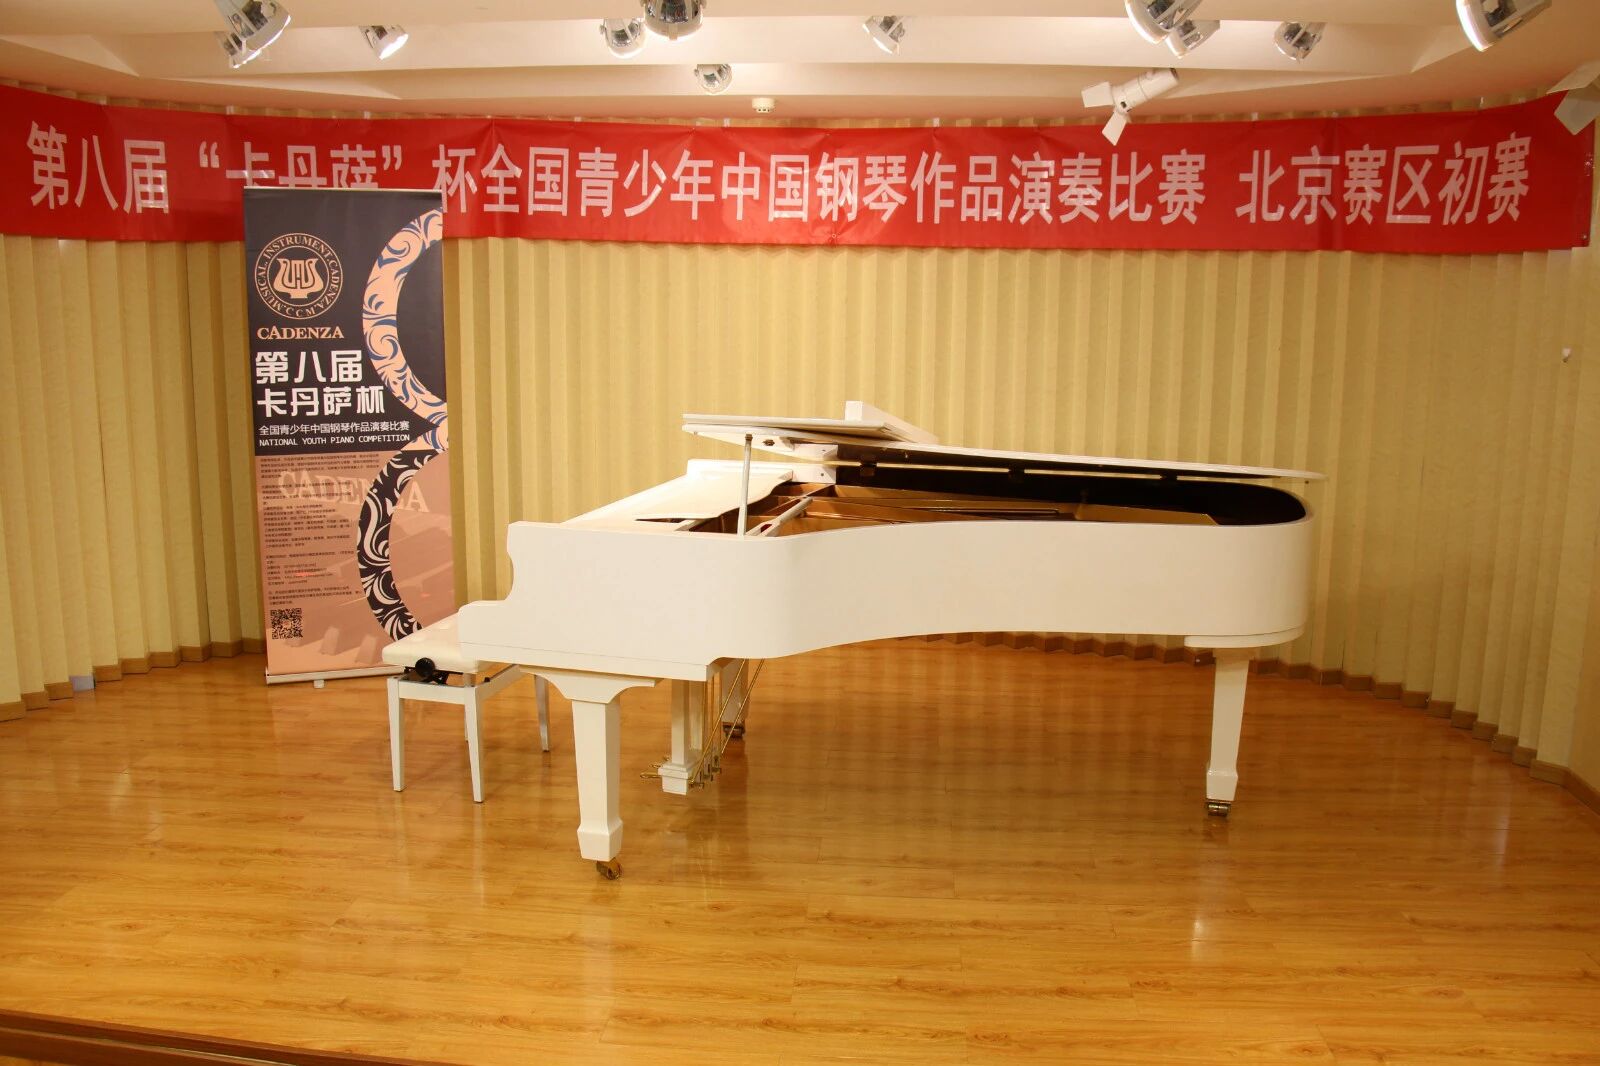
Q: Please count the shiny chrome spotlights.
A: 11